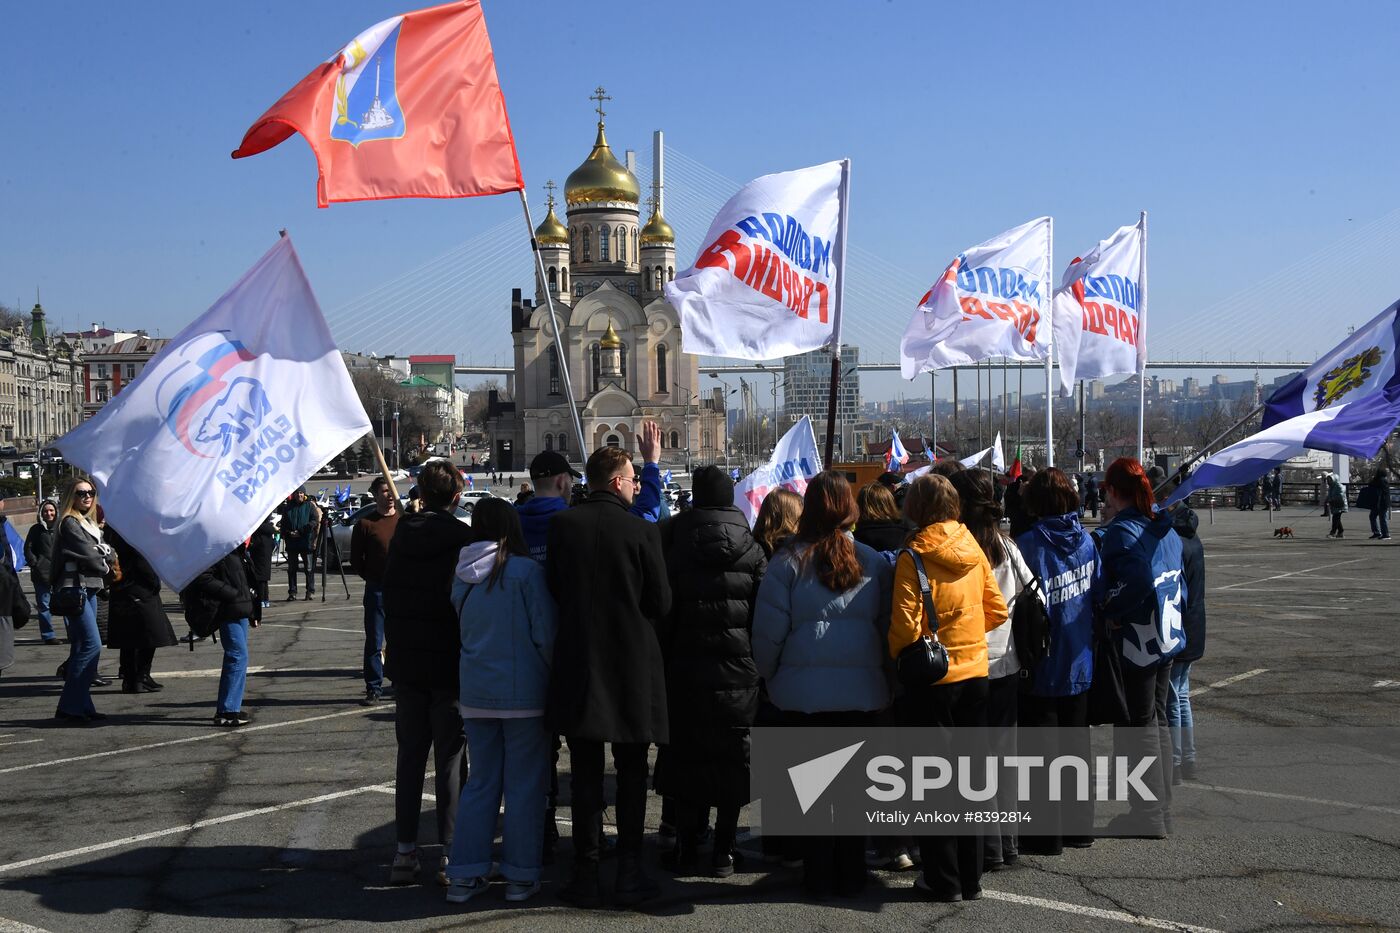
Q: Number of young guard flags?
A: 4